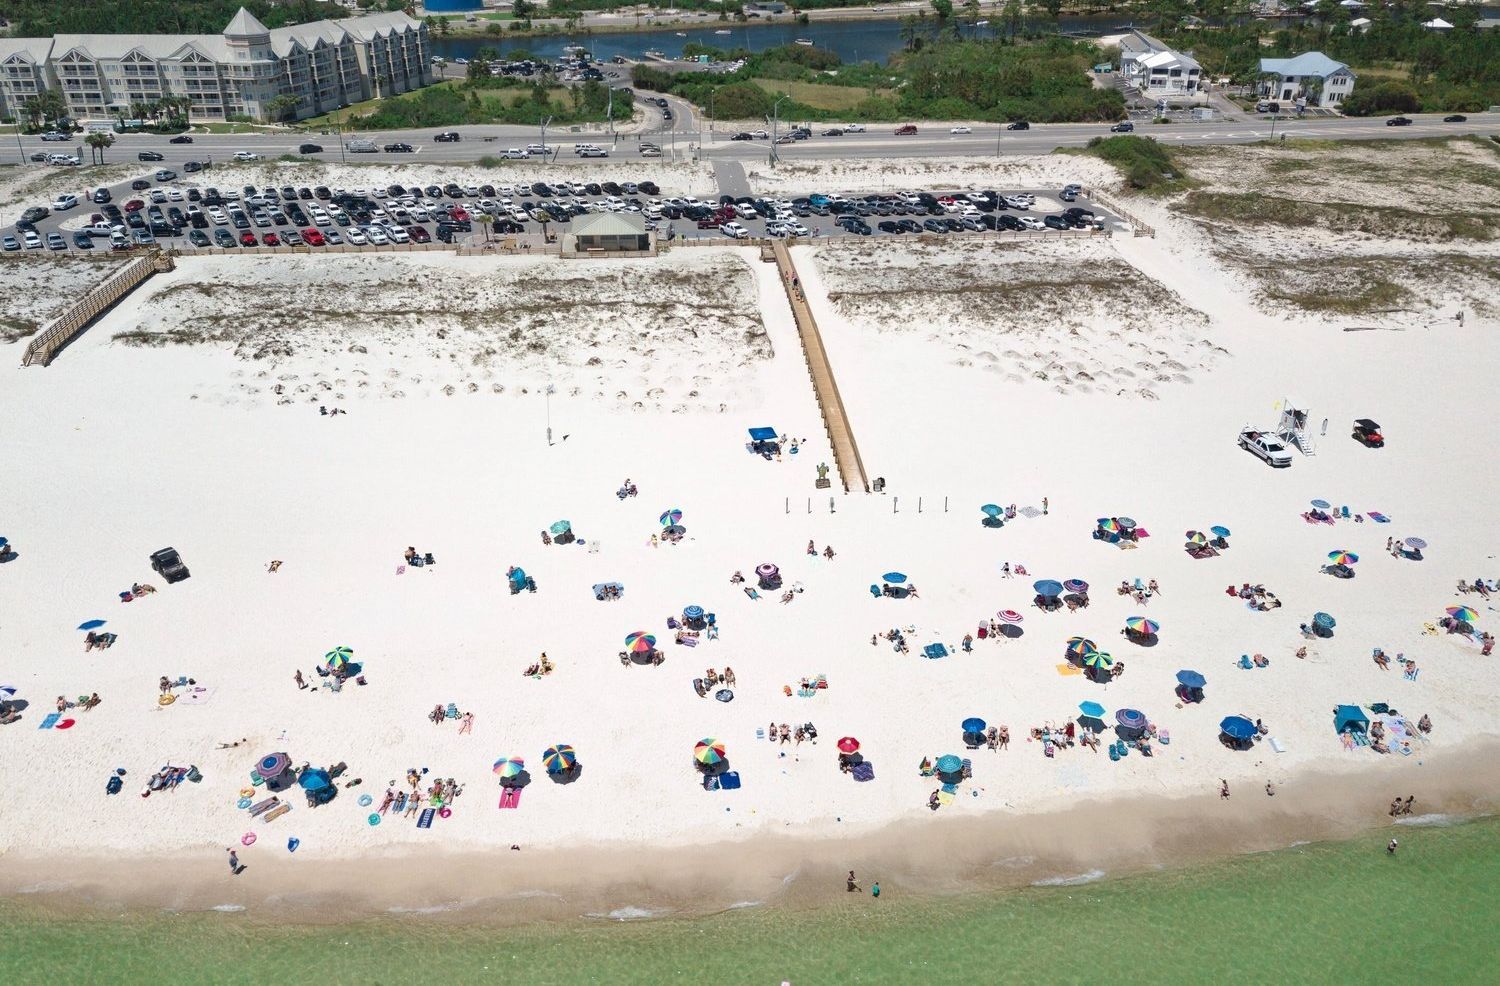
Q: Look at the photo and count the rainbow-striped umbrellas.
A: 13